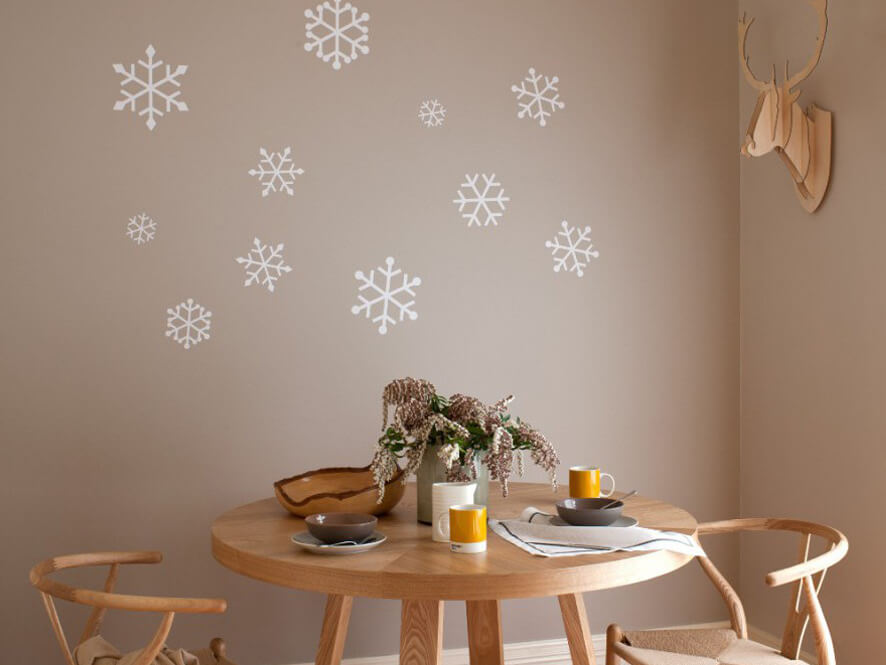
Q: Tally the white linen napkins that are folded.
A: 1